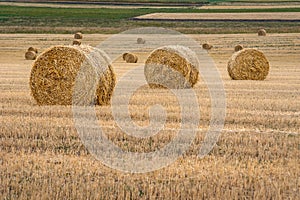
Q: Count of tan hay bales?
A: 13